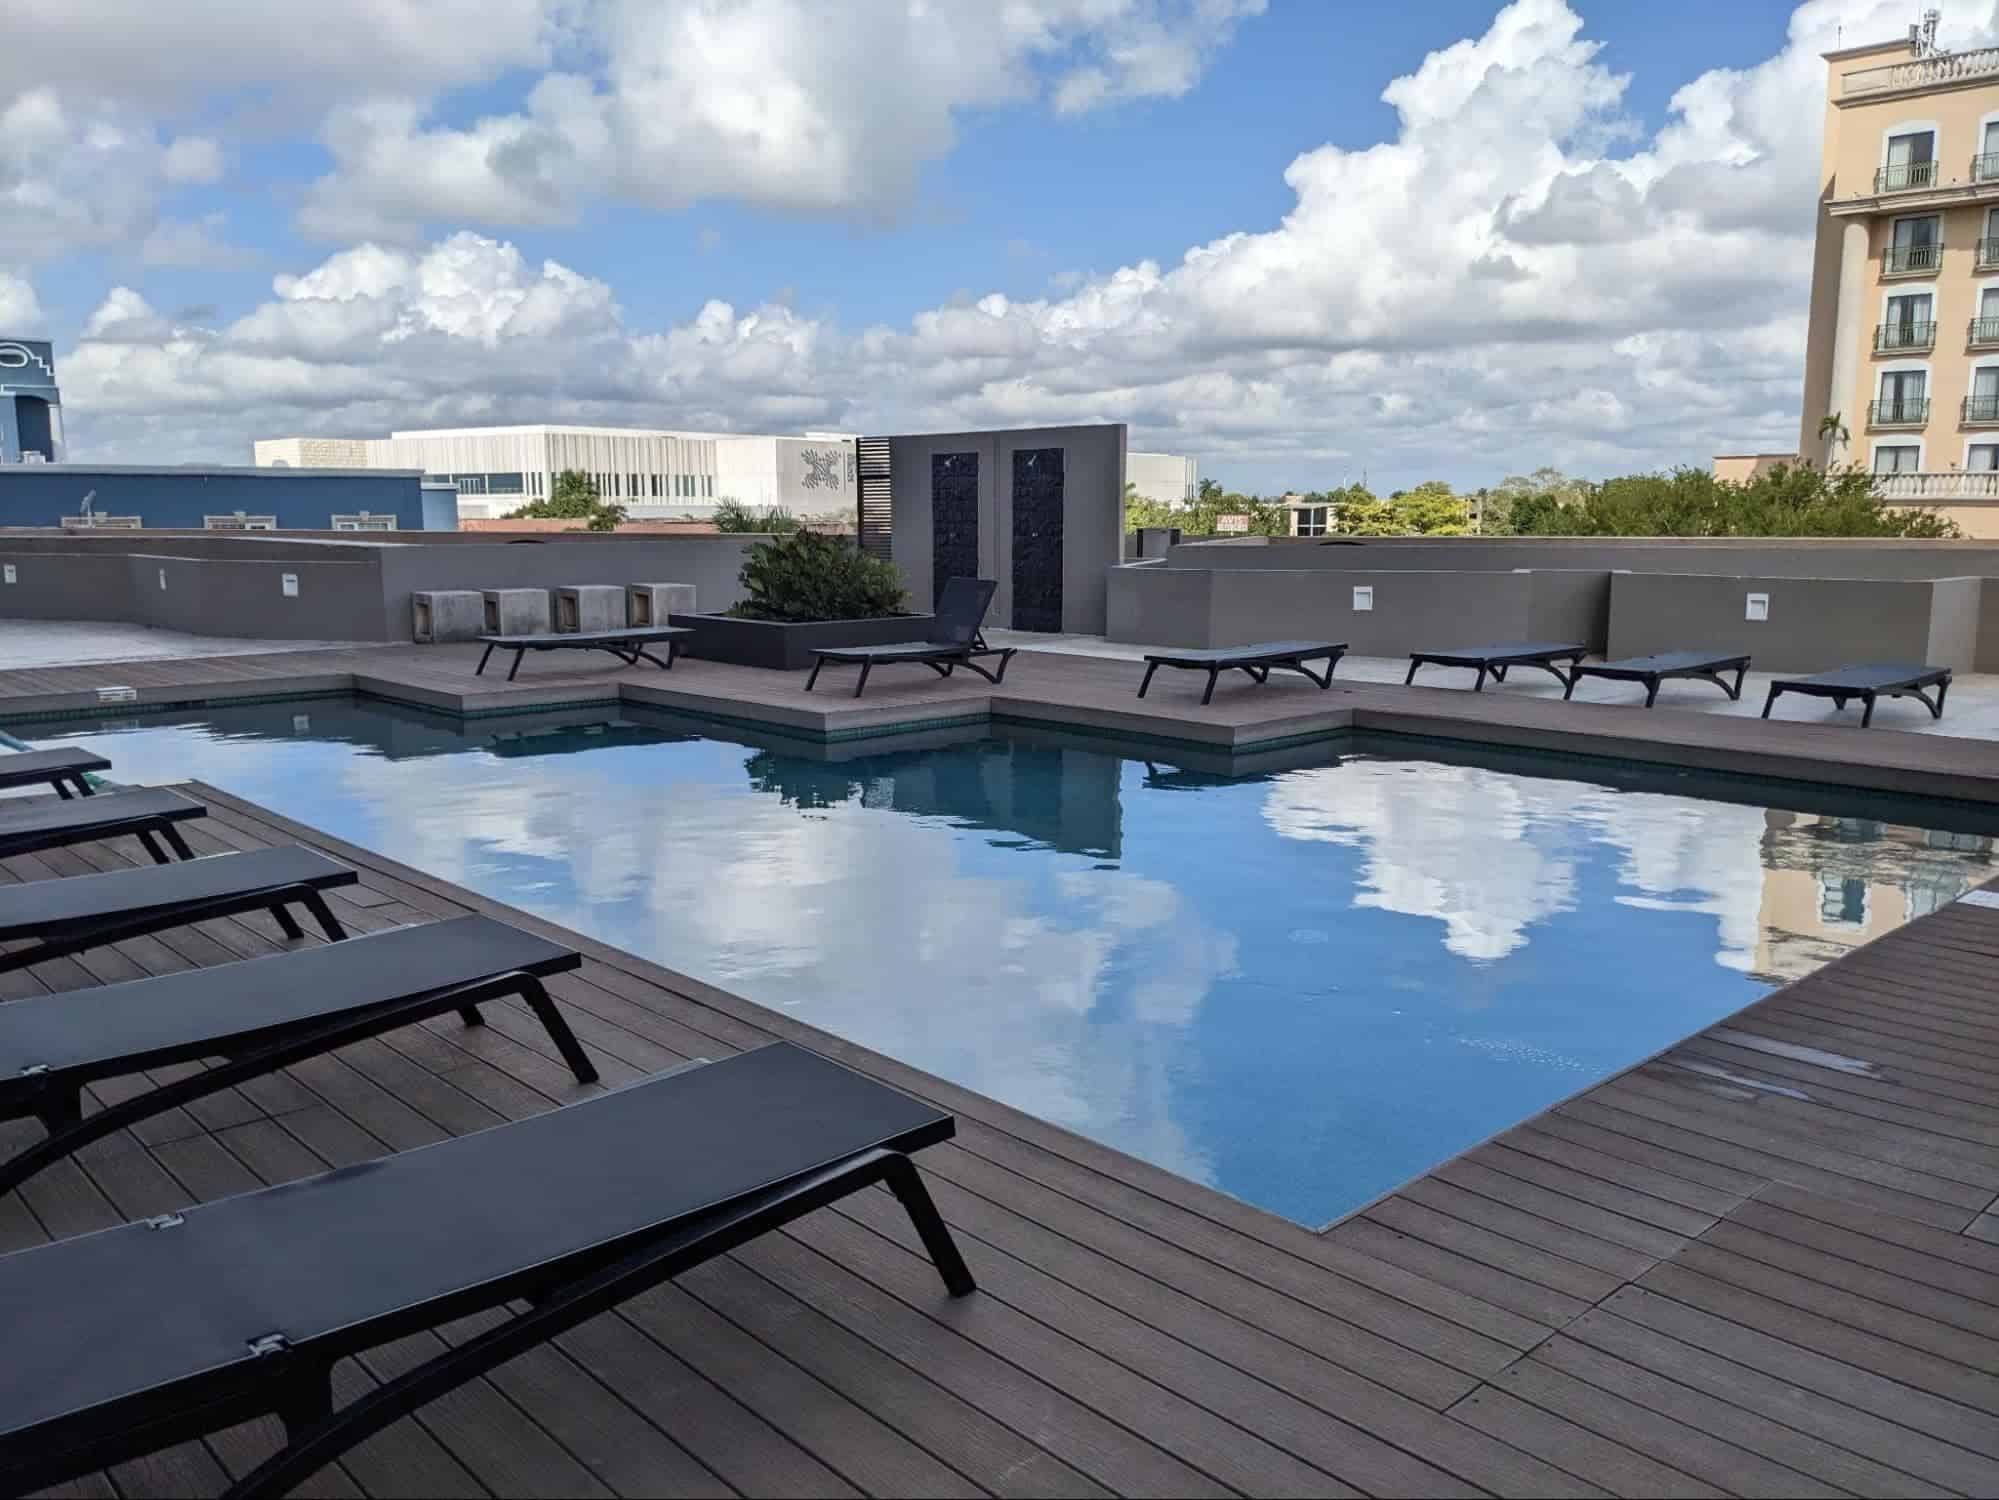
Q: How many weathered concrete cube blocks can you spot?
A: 4